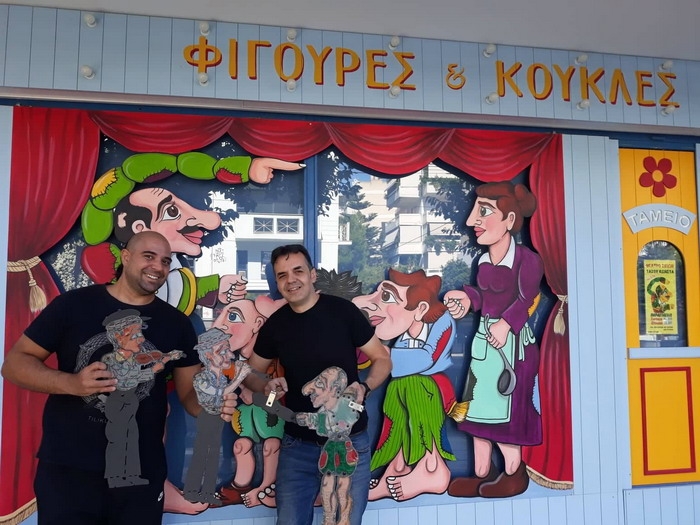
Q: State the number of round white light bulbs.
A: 14